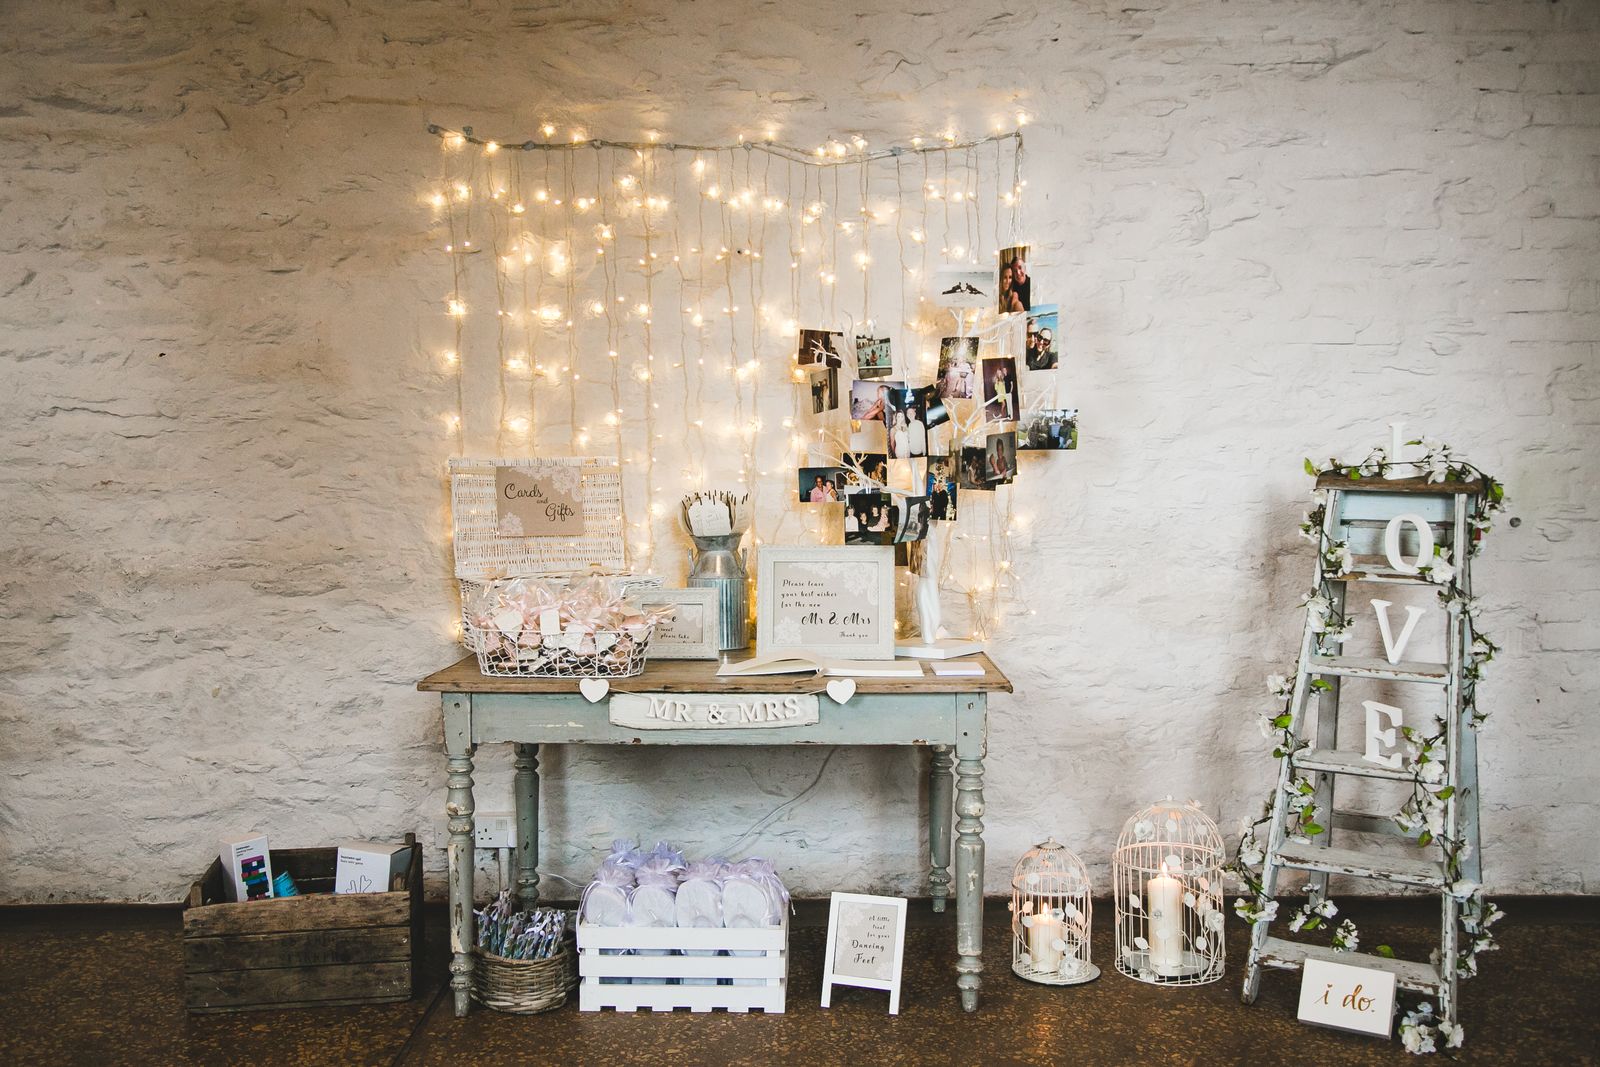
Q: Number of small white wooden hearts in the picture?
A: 2